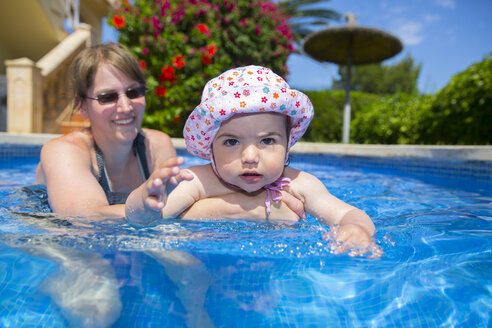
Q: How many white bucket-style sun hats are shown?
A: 1